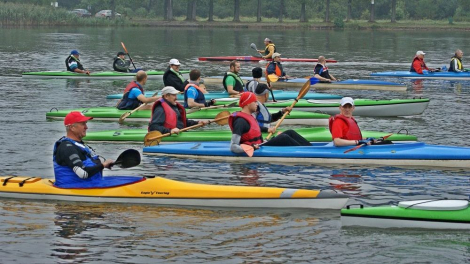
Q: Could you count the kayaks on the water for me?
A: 11